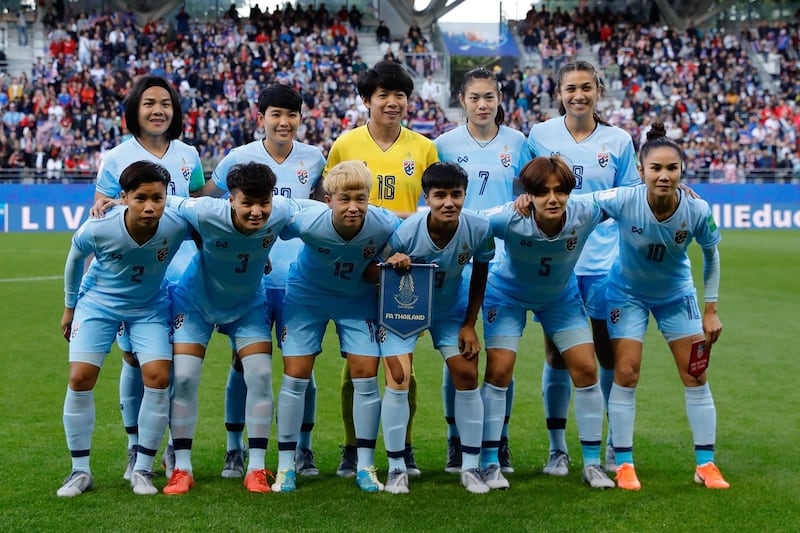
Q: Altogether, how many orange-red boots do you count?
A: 4